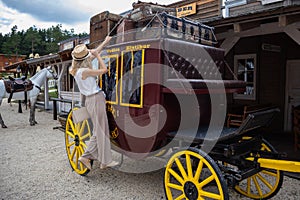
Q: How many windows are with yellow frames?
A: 2